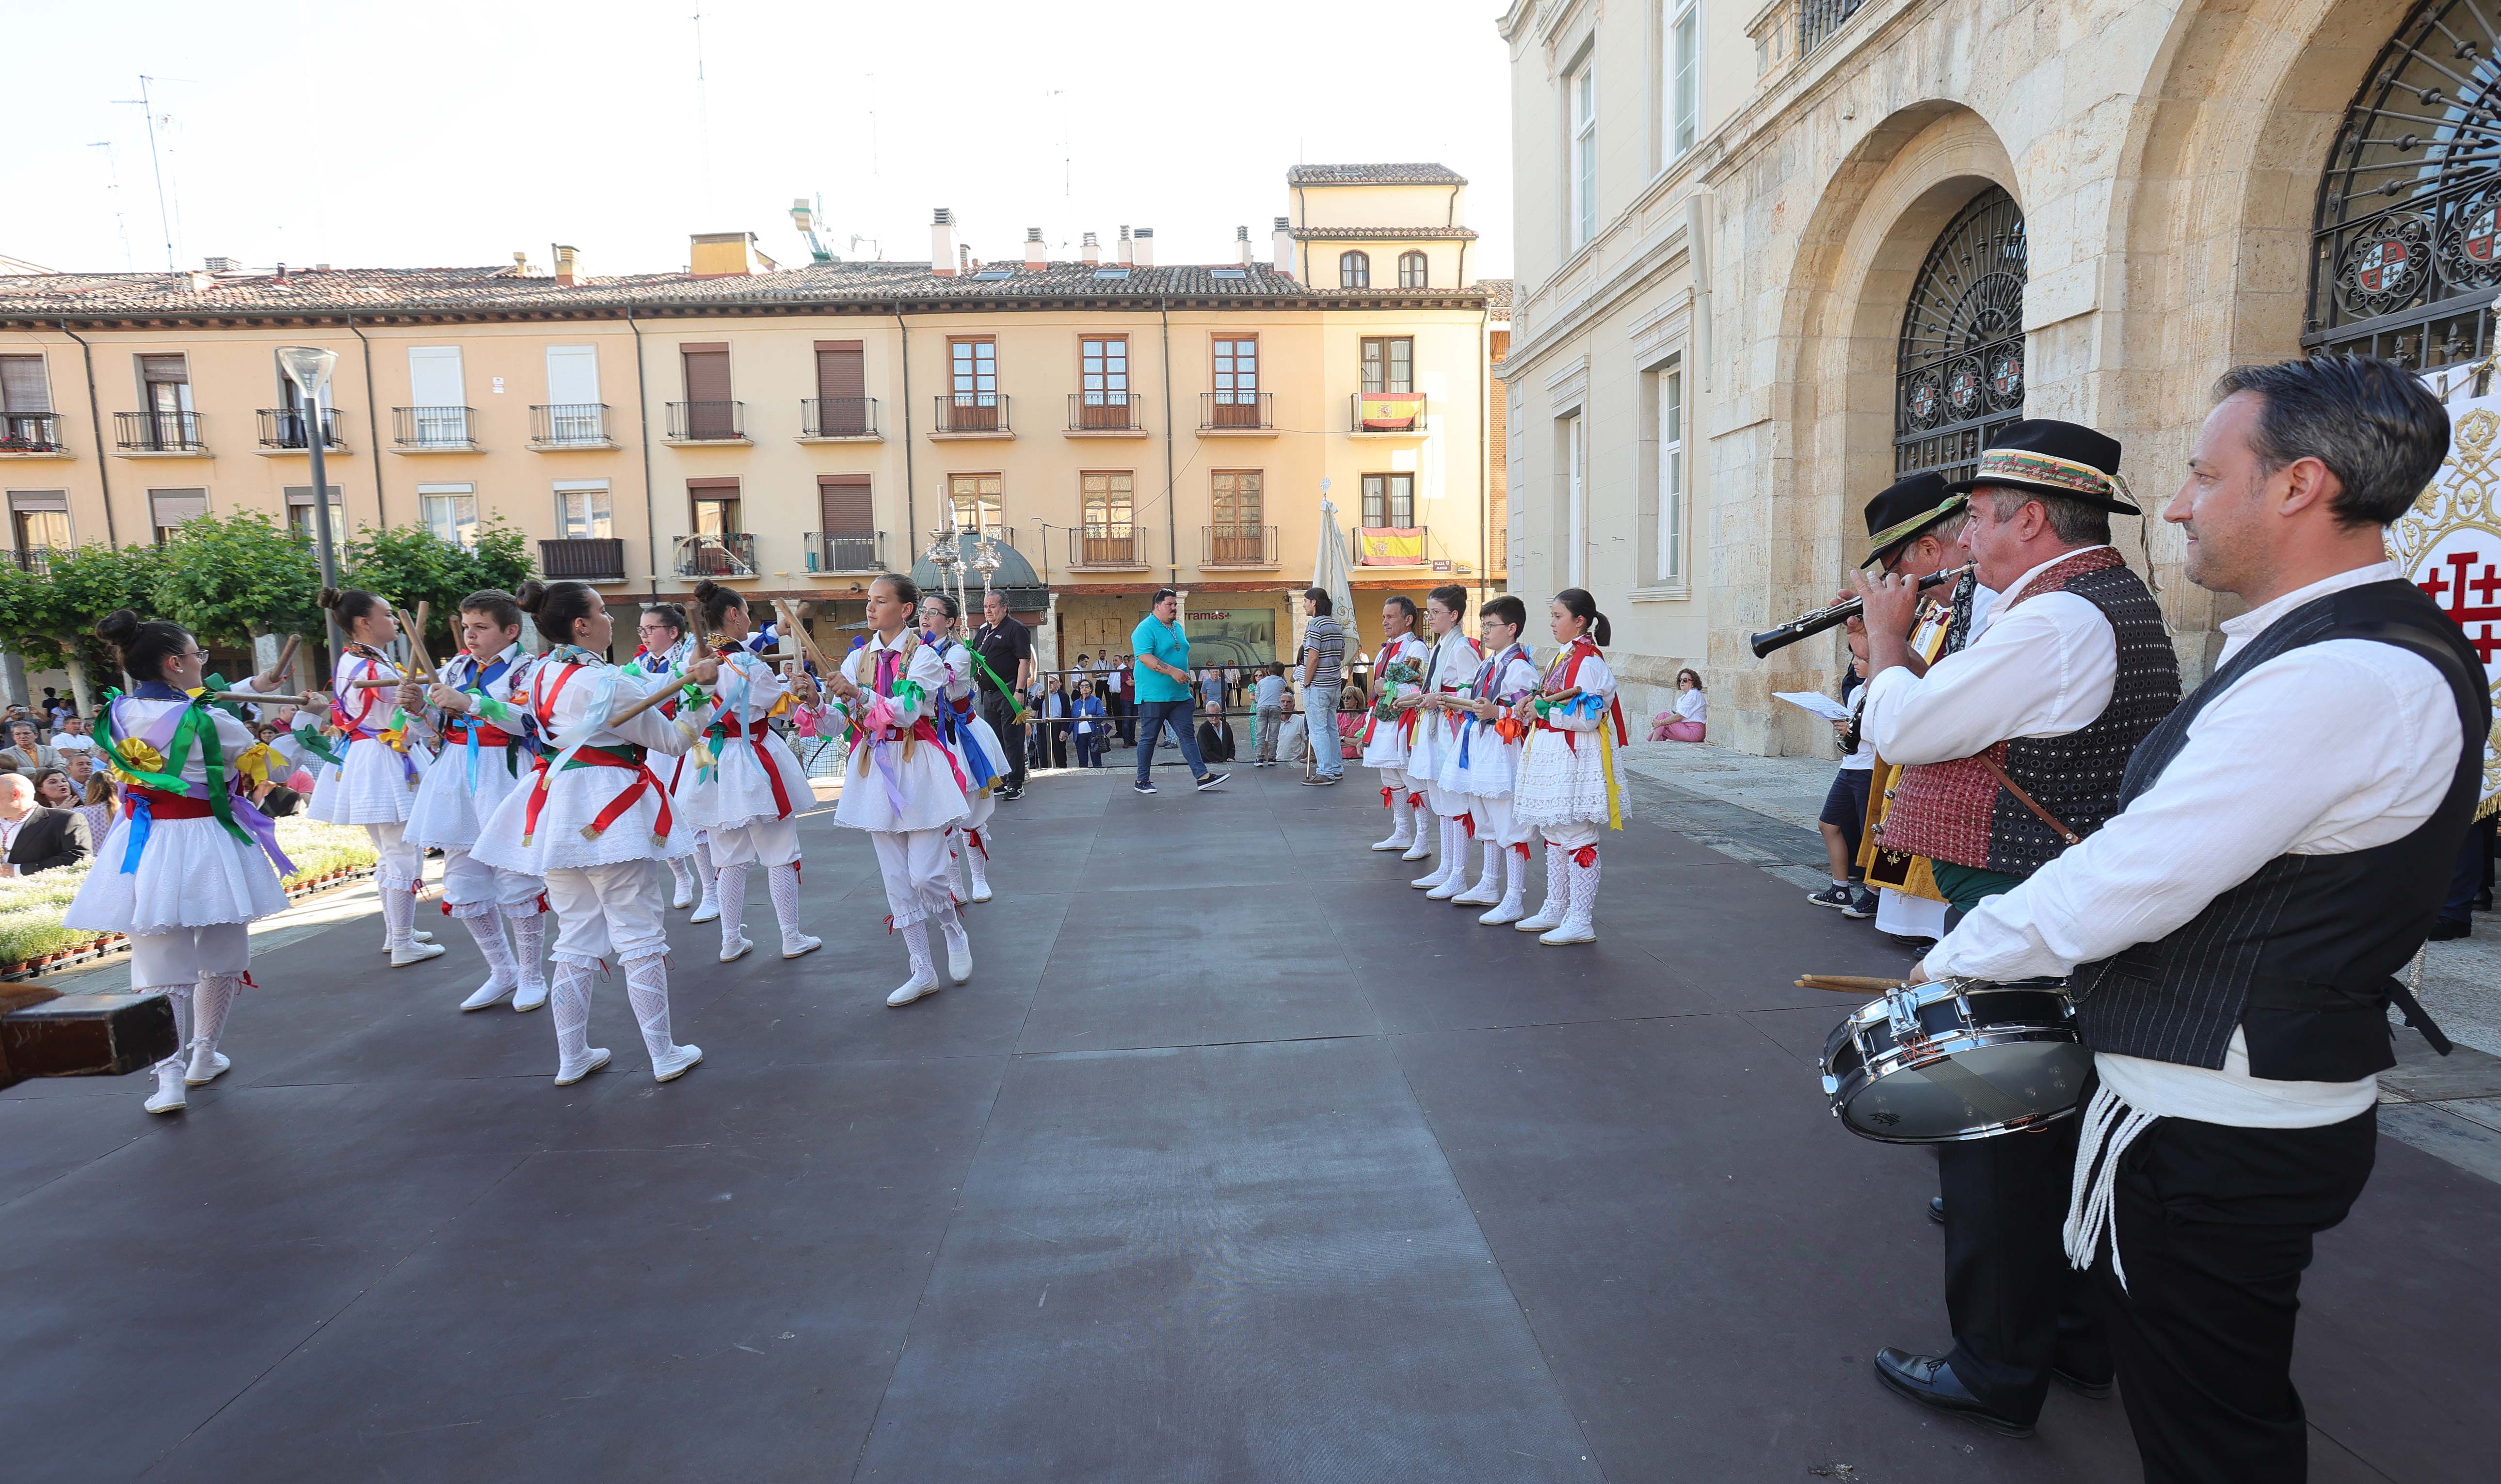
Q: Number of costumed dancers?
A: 12